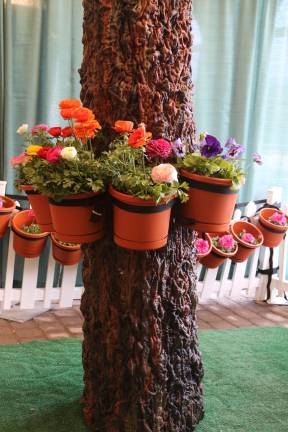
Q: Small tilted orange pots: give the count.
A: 7